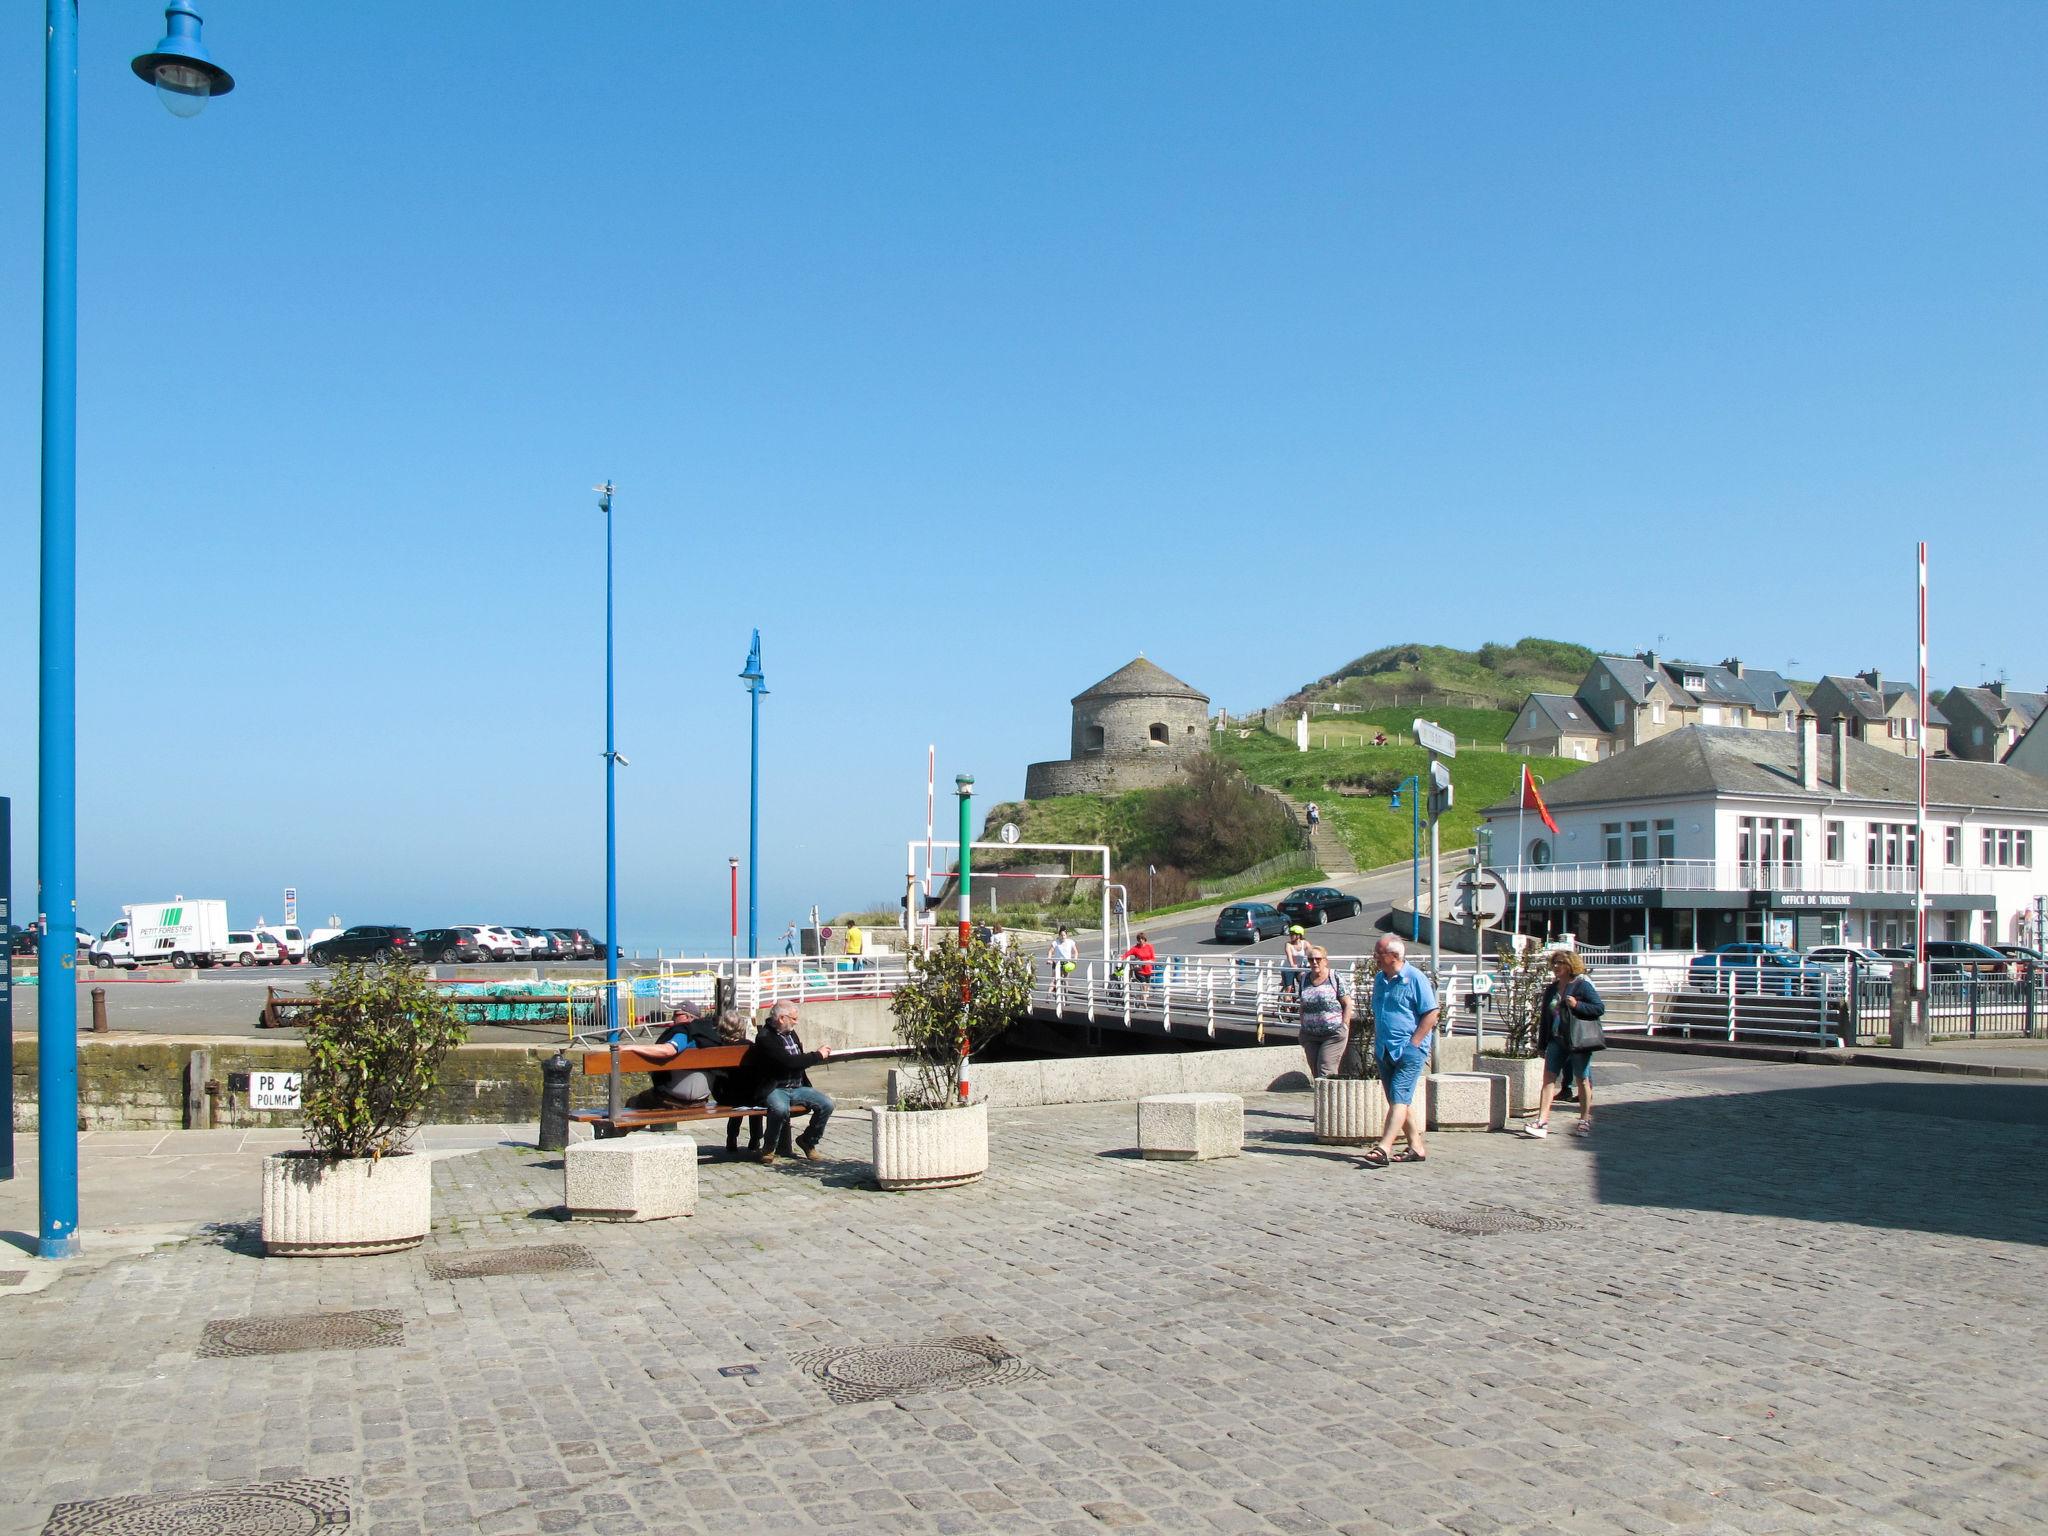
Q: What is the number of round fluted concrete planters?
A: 3